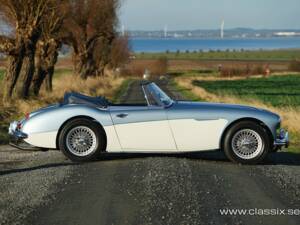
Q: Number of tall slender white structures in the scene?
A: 3